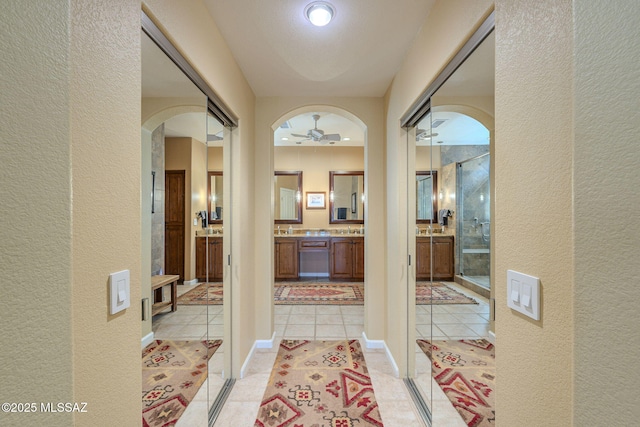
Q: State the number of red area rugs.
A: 2